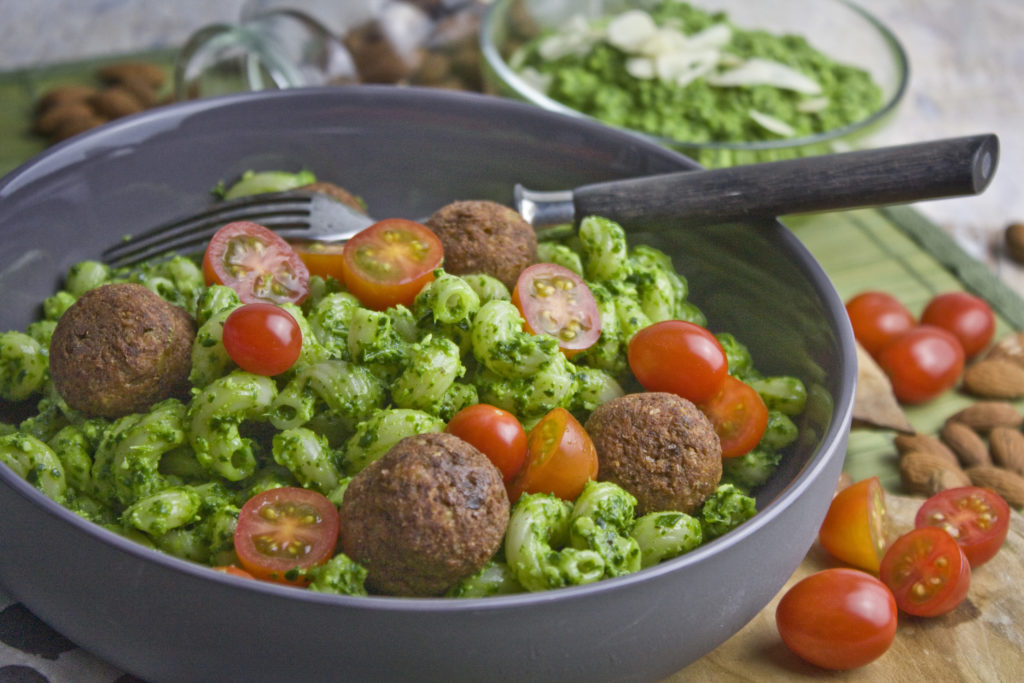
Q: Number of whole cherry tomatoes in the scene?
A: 7